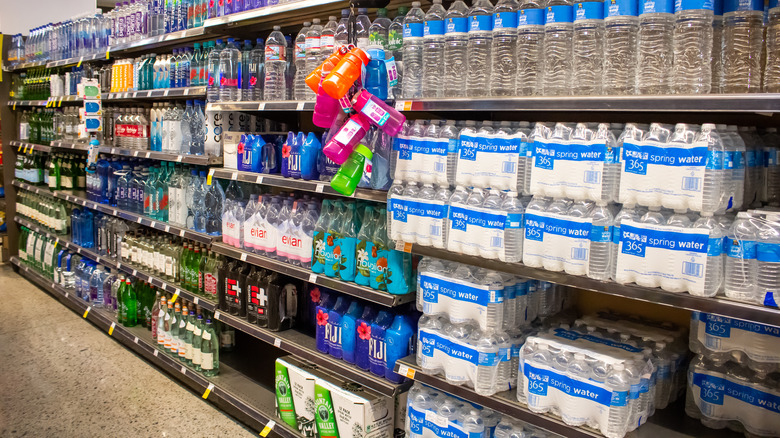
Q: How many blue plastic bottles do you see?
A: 1